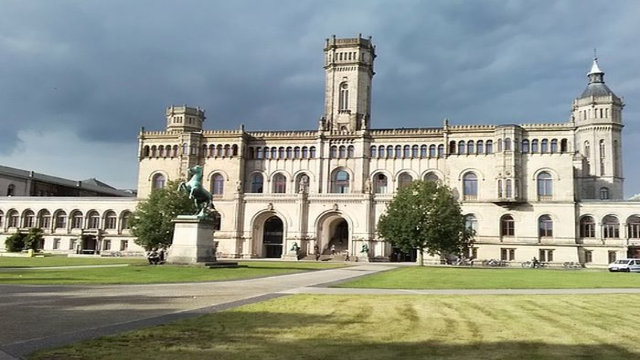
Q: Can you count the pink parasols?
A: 0